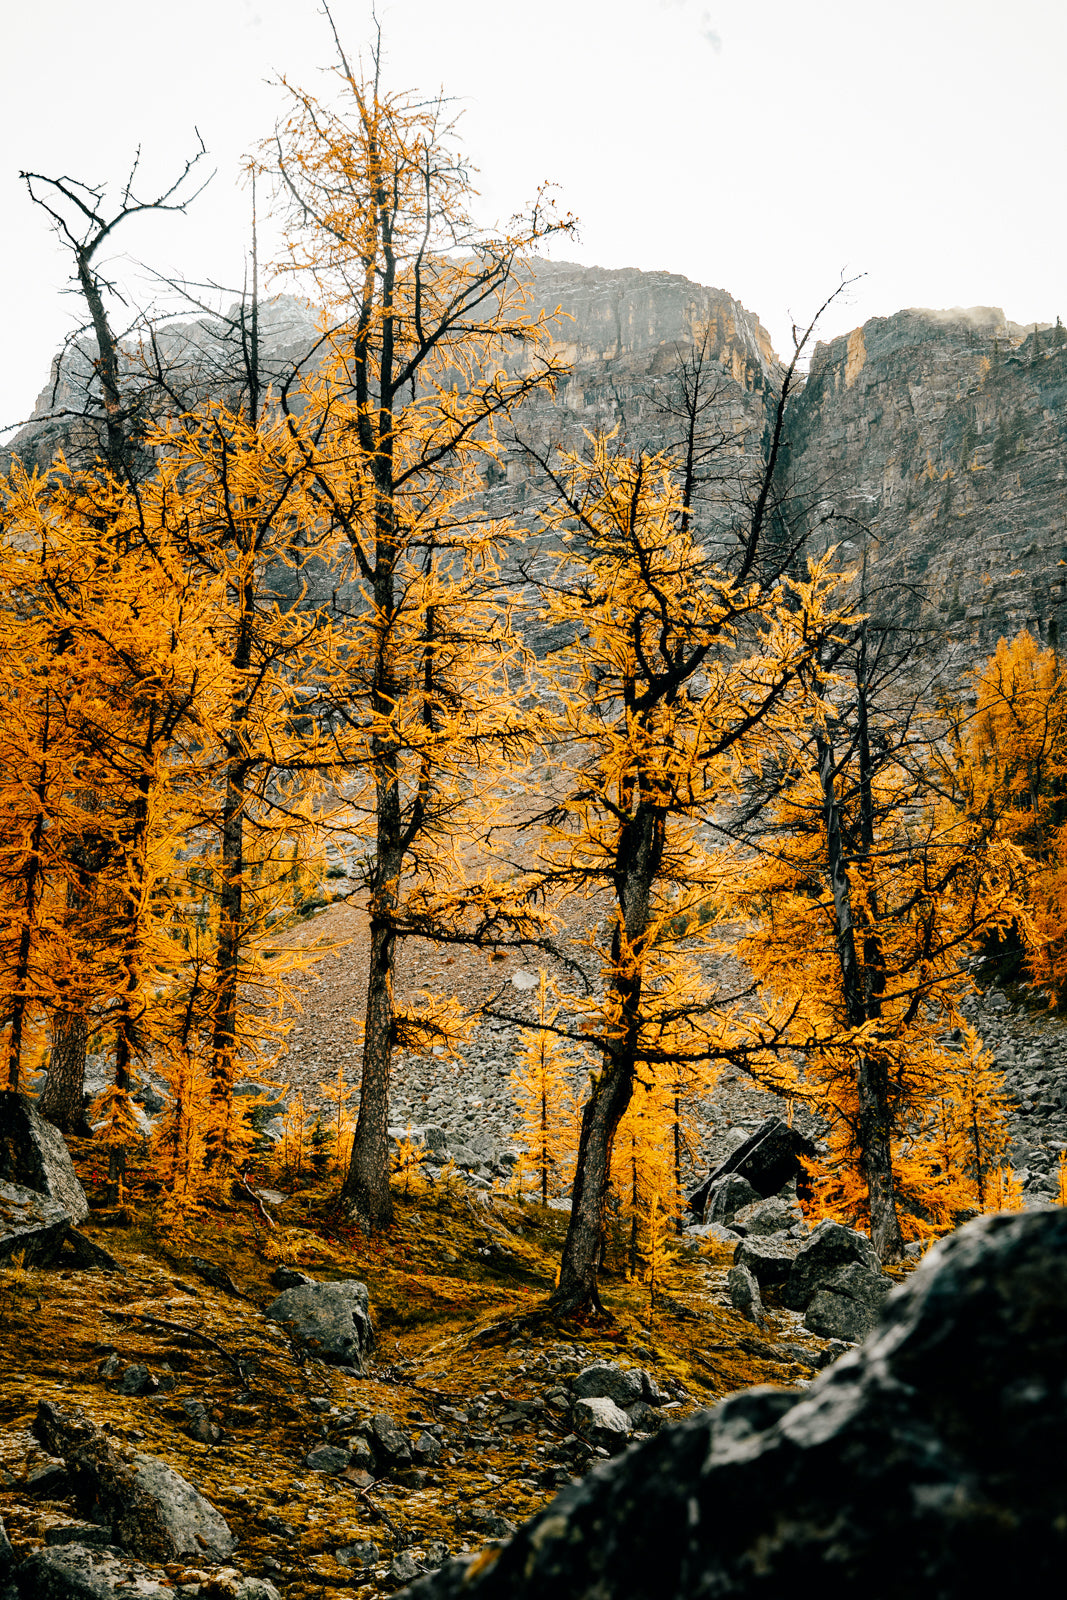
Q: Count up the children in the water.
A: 0